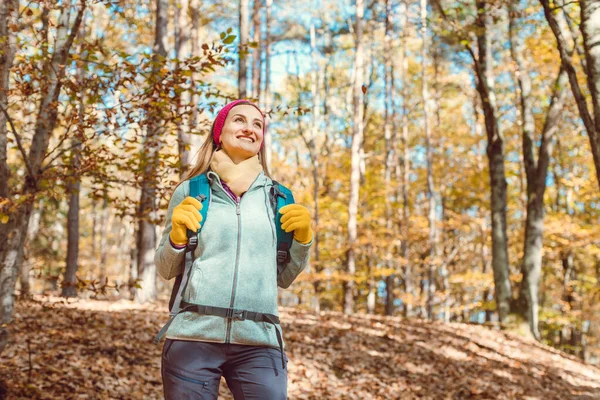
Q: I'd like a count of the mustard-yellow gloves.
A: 2